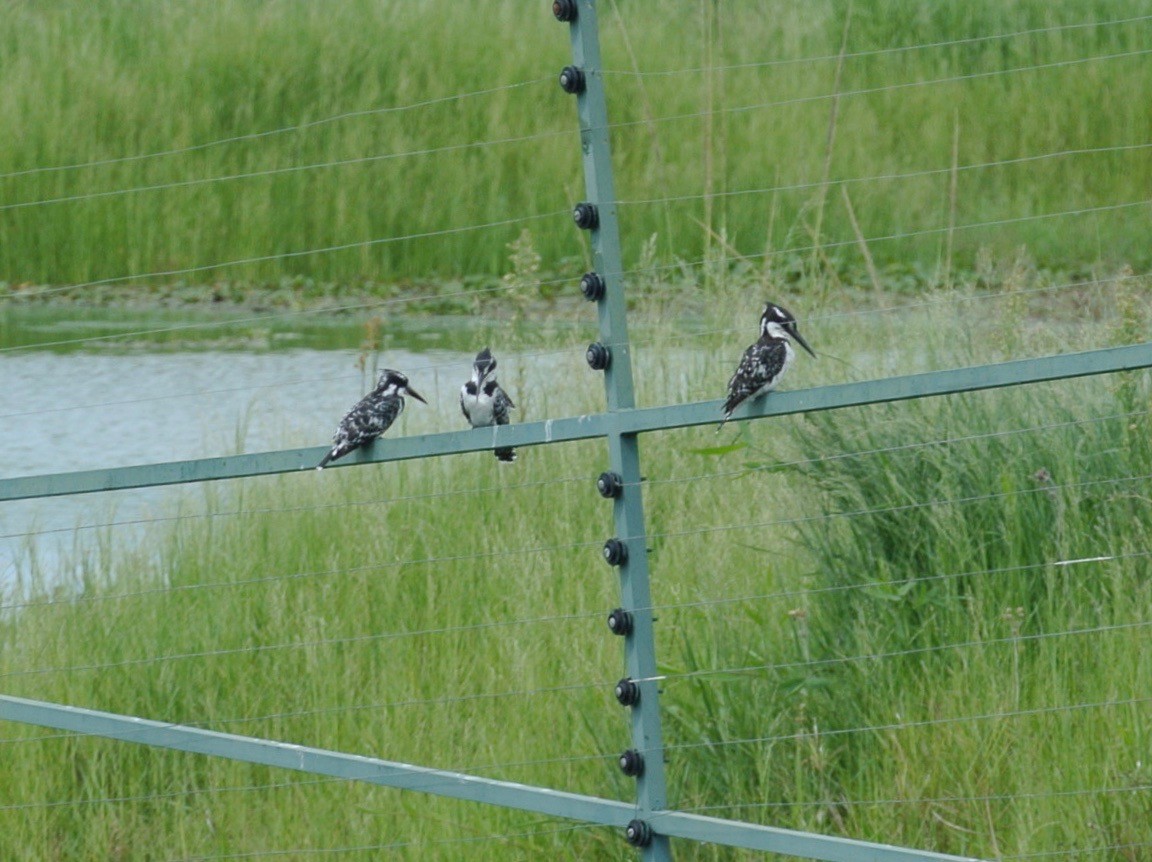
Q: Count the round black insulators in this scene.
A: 11